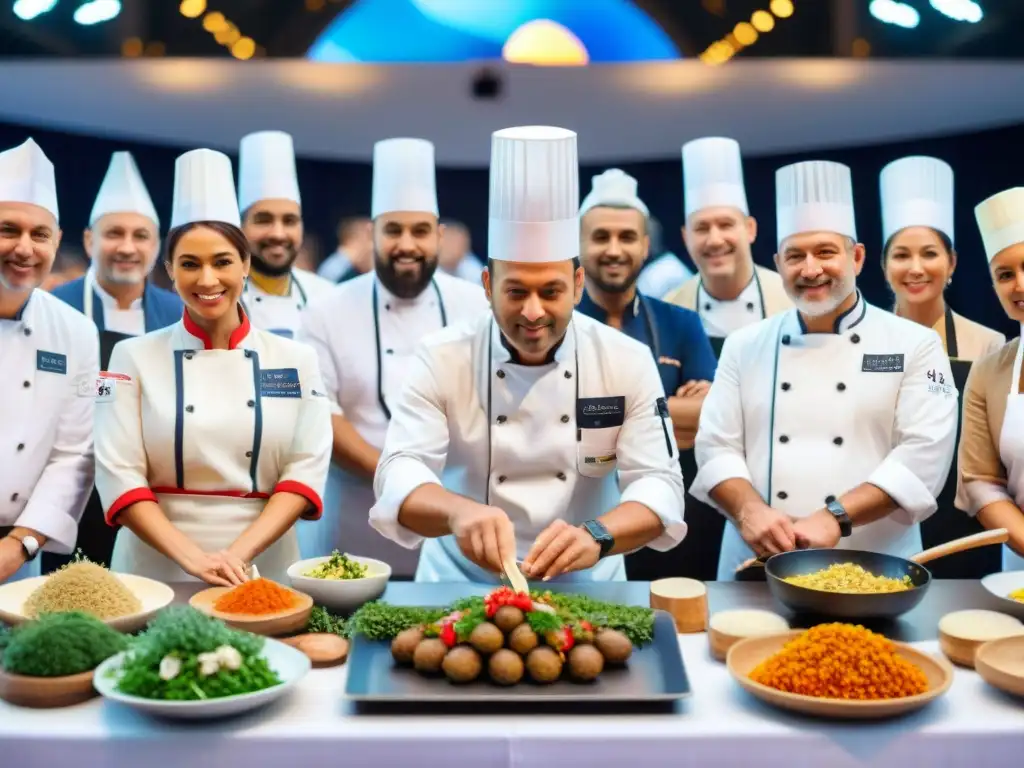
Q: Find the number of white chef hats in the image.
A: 11